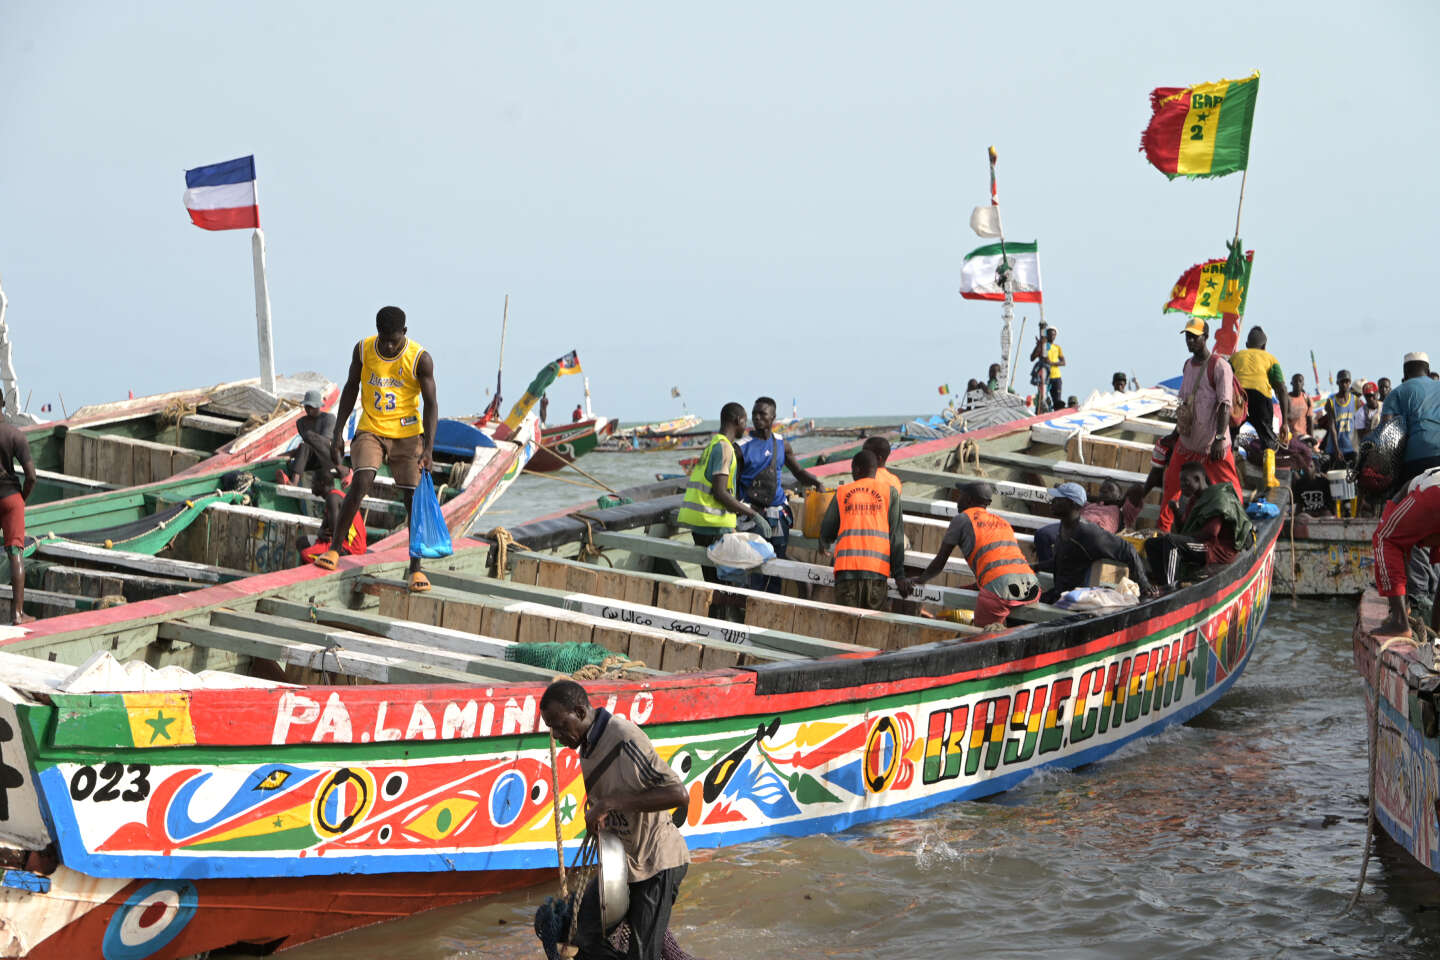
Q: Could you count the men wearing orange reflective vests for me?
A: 3